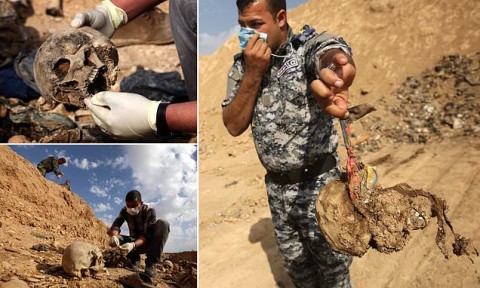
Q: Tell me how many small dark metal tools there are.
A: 1